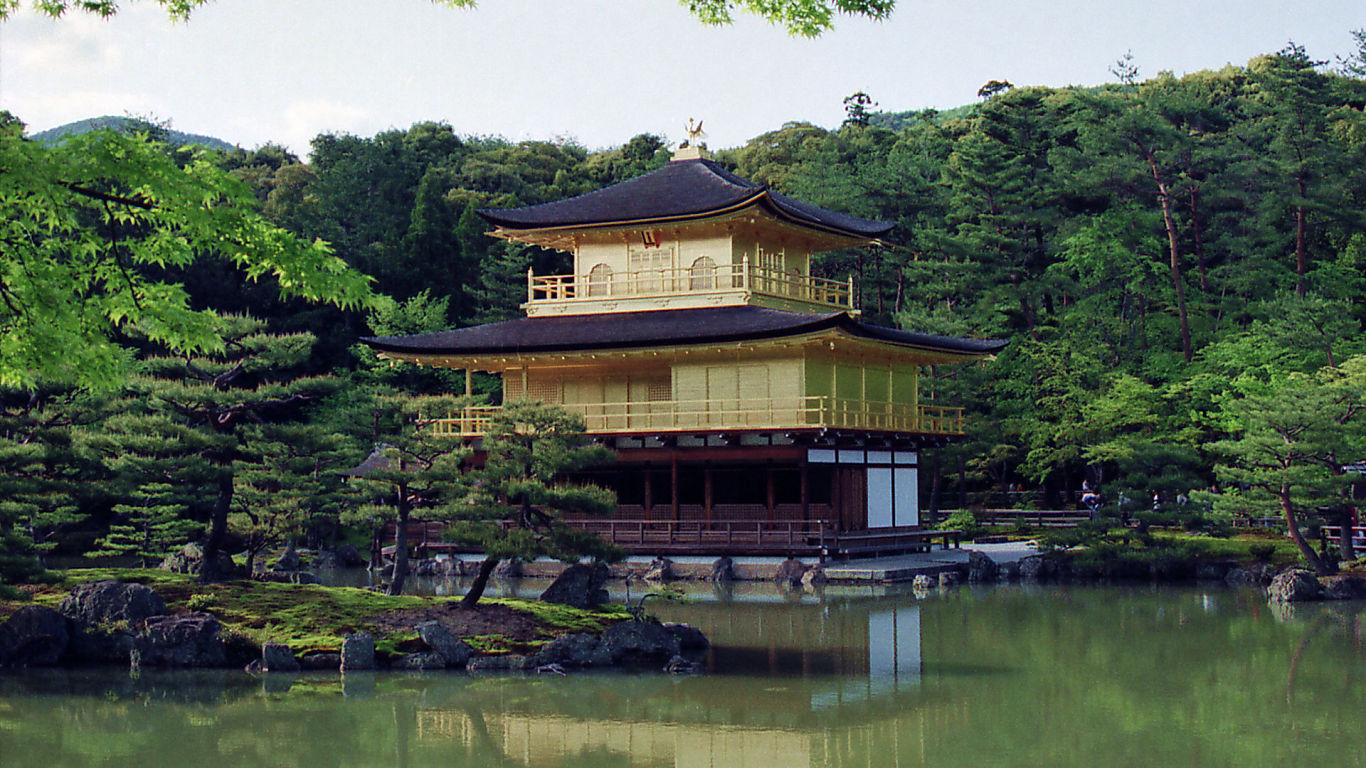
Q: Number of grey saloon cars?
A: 0